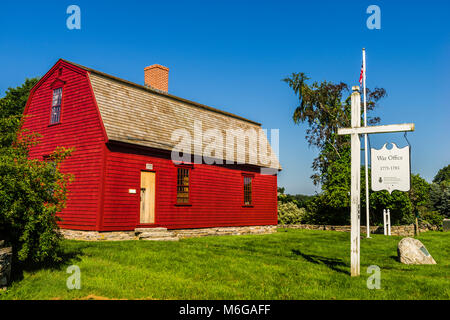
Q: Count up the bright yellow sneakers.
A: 0